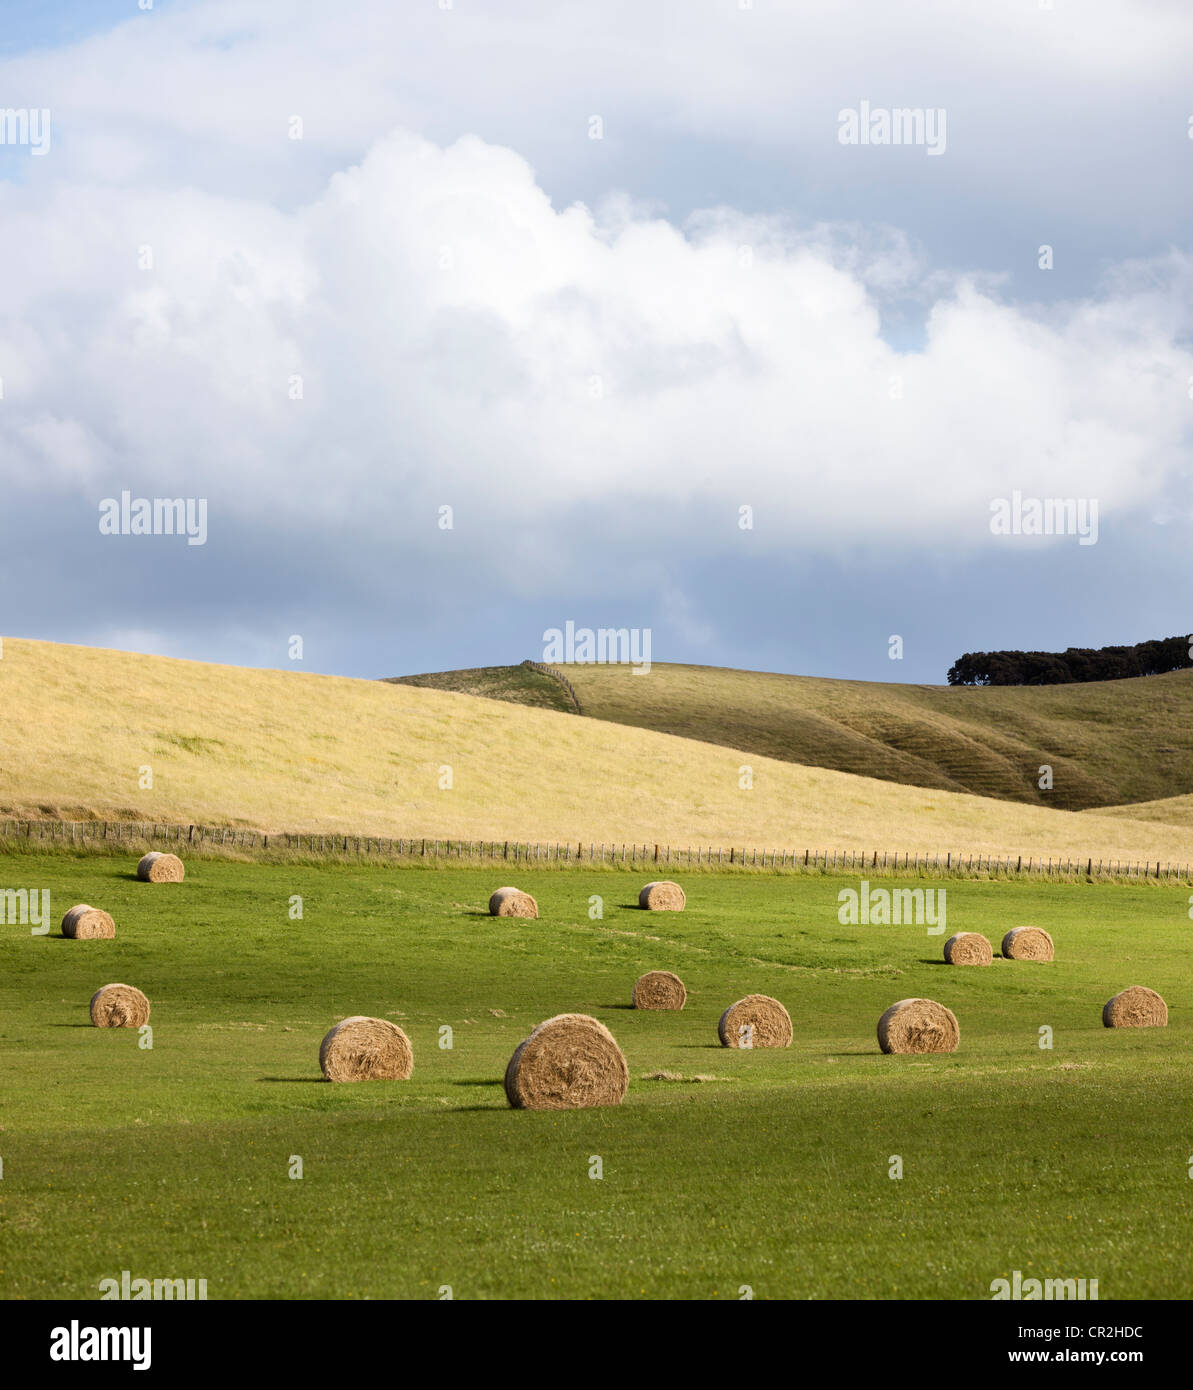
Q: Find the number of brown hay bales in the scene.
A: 13